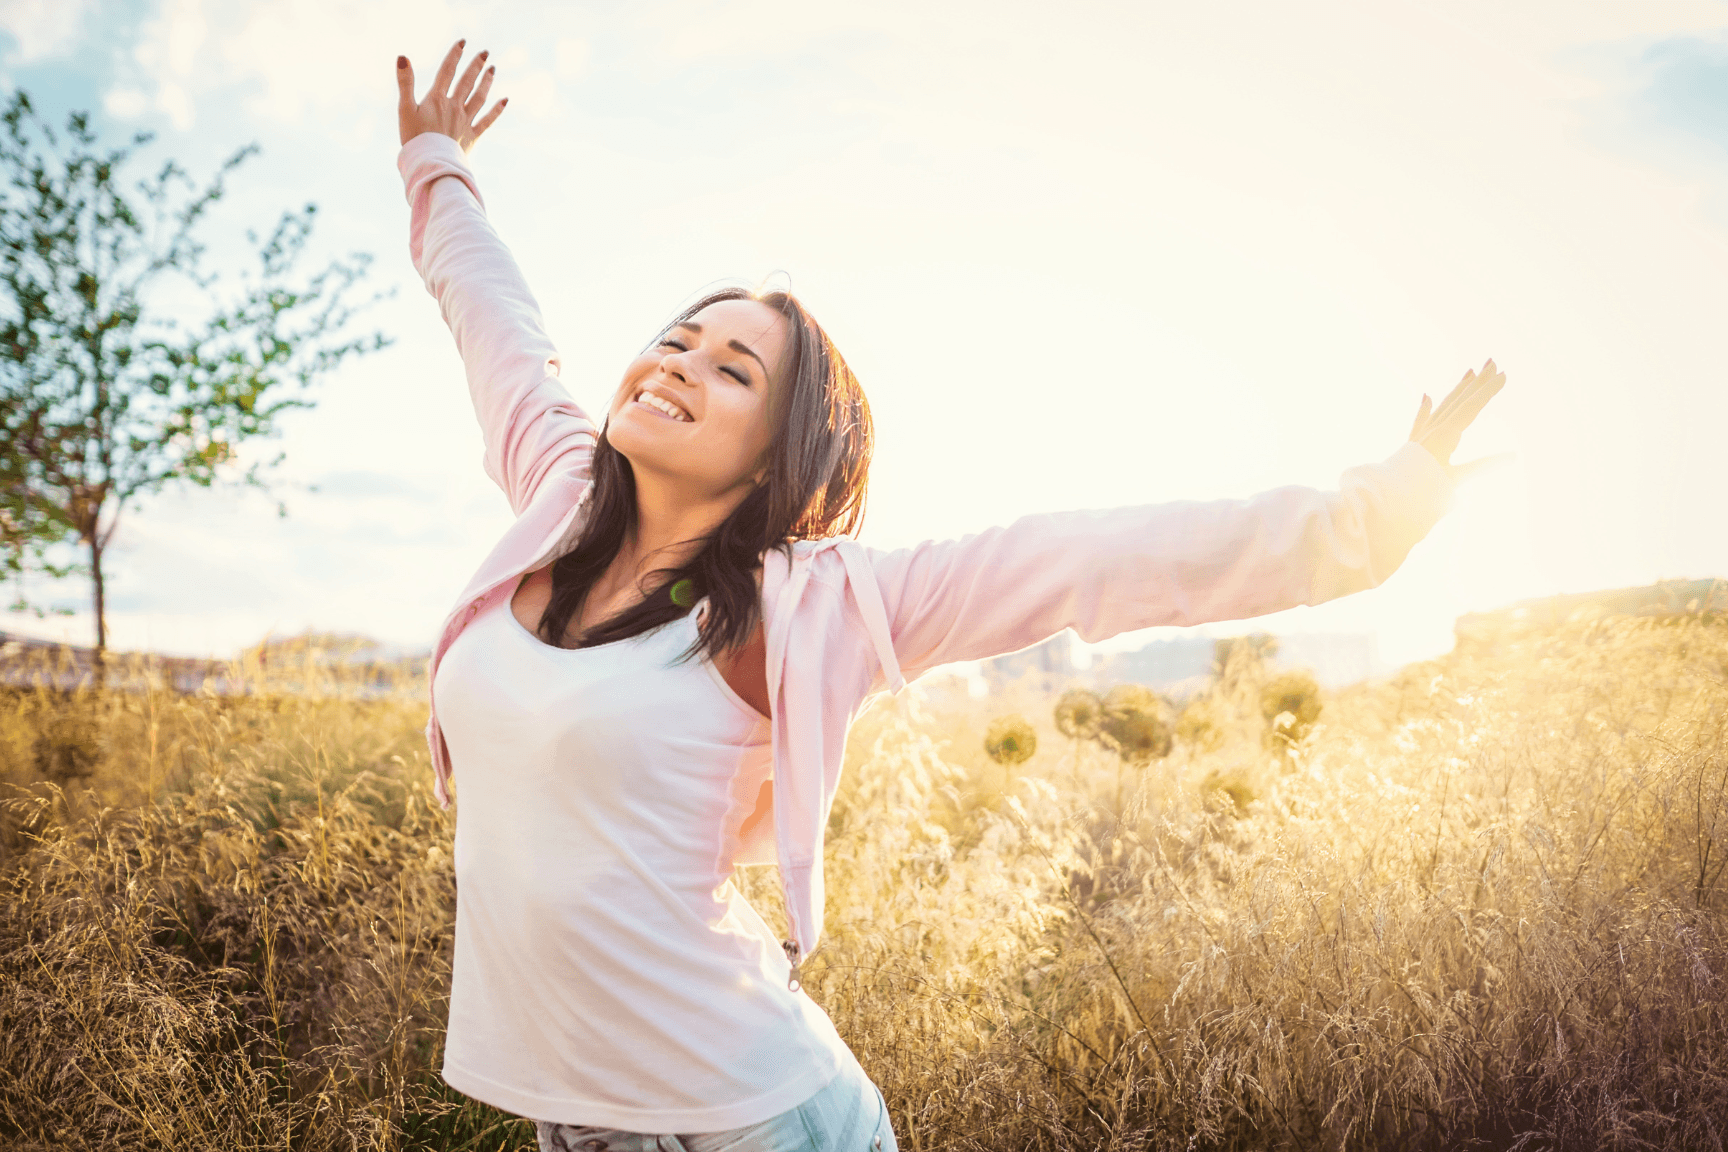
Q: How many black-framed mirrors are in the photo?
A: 0